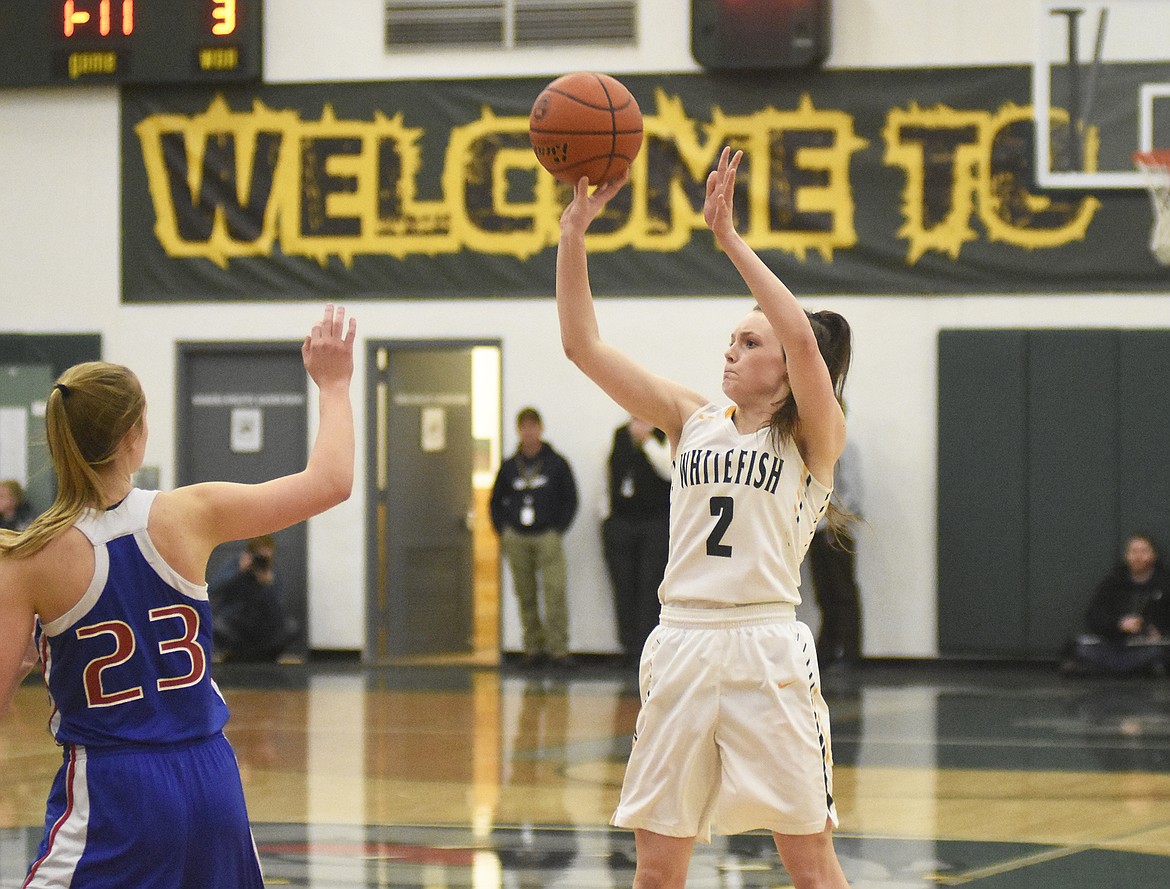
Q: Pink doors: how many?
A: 0